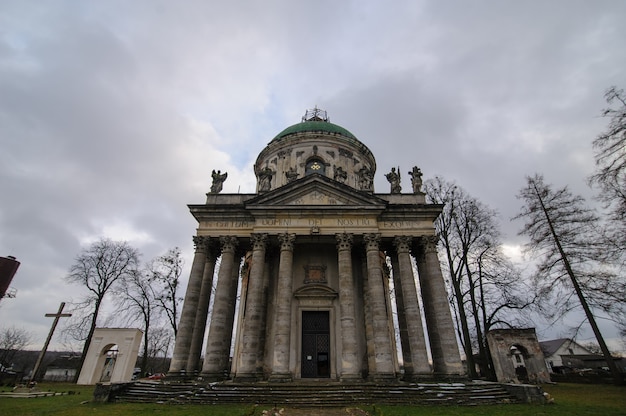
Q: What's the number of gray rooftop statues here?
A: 7